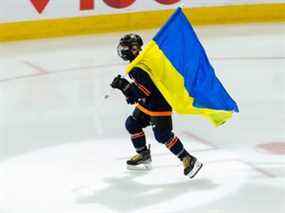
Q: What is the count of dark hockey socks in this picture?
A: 2